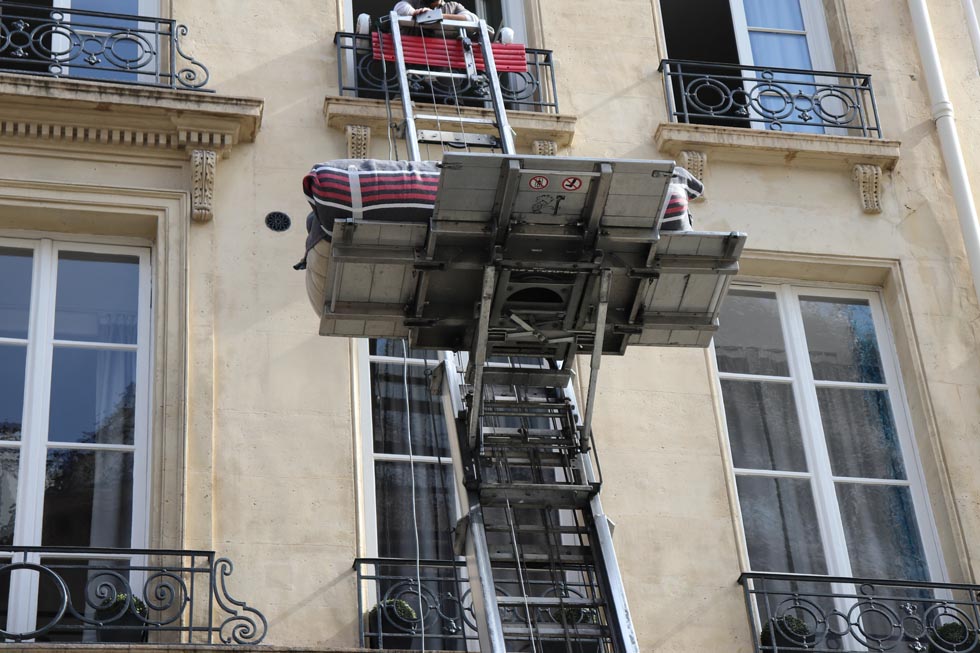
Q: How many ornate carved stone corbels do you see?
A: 5